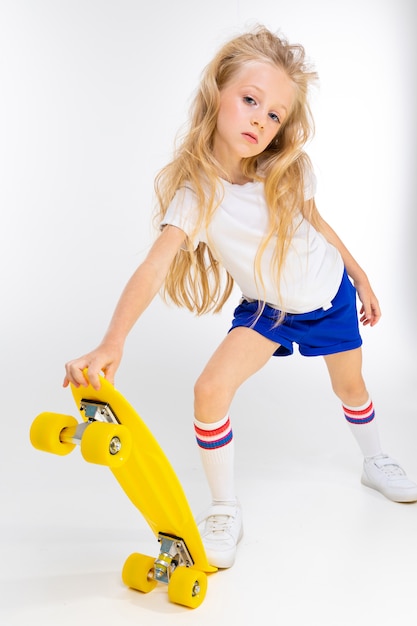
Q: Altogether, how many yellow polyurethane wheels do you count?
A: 4